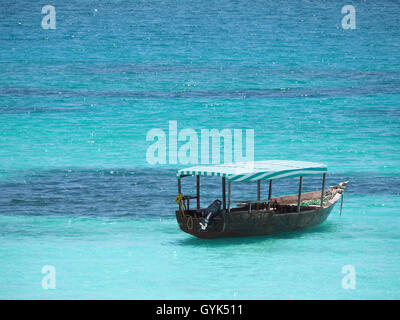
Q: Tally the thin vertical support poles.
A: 8